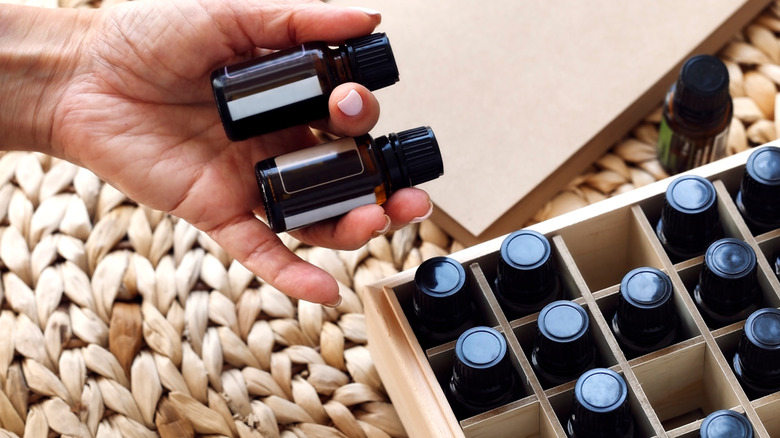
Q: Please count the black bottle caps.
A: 14